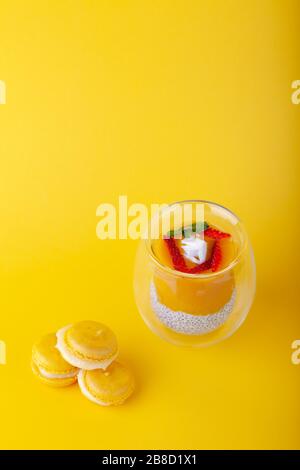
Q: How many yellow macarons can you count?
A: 3